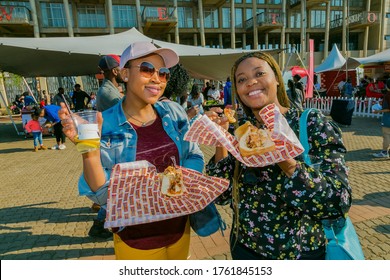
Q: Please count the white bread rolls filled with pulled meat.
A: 2